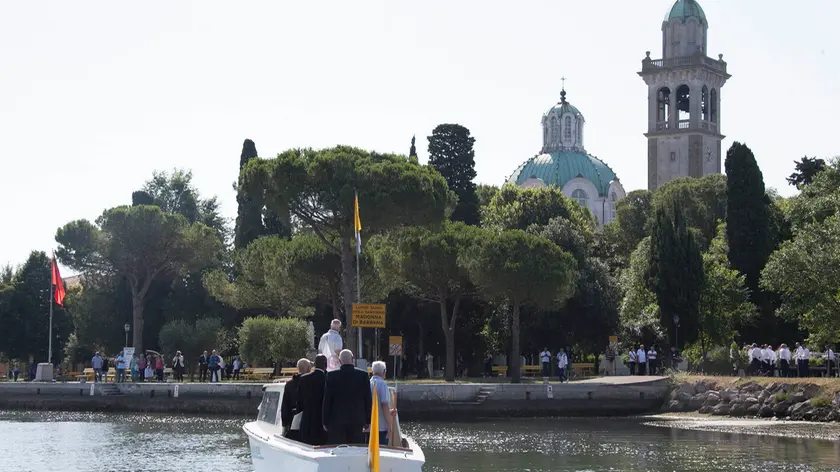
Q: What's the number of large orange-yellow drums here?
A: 0